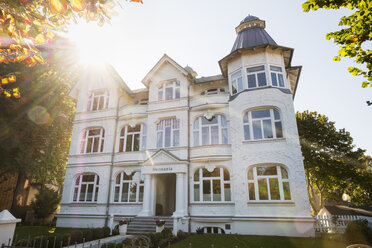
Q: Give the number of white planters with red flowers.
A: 2